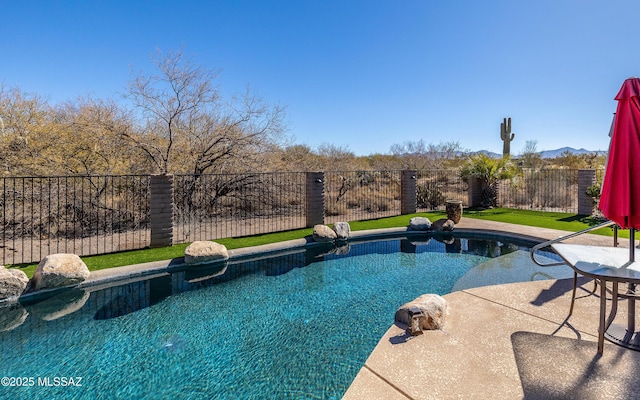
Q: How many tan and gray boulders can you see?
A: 8